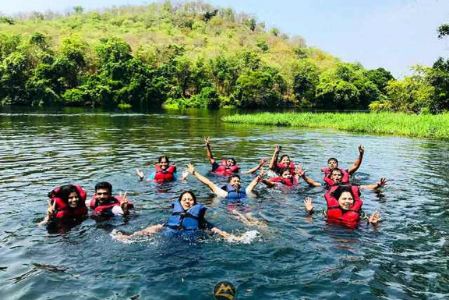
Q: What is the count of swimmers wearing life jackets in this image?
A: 11